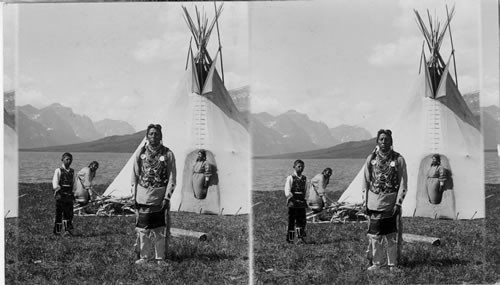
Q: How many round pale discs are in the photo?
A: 4